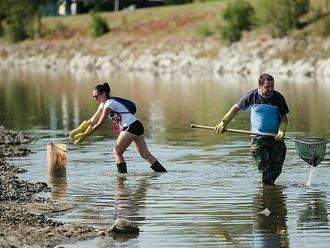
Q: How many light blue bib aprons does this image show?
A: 1